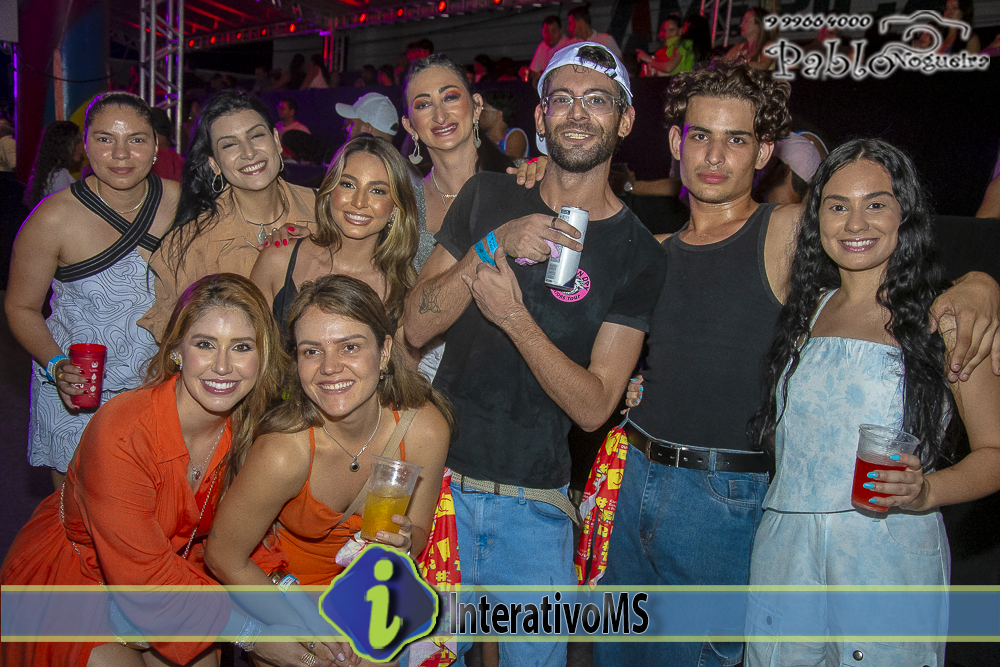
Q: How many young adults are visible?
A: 9